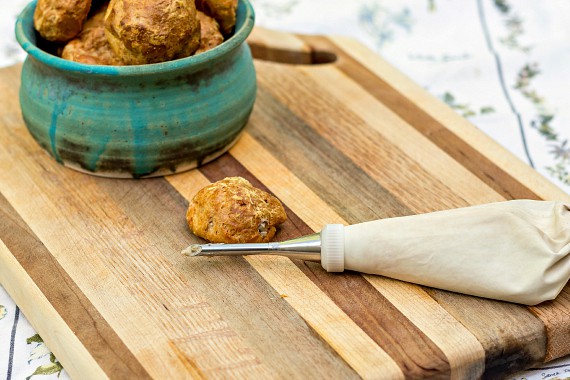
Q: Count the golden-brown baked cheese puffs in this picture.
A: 6